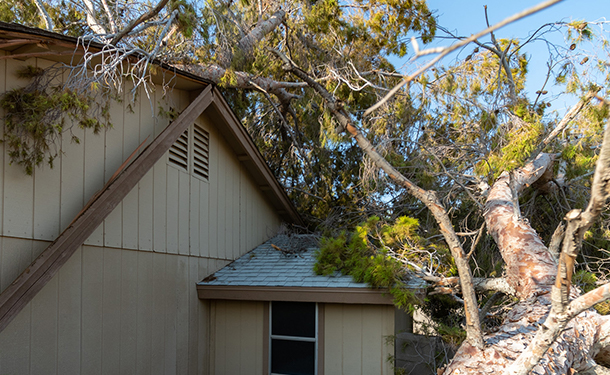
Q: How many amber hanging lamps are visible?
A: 0